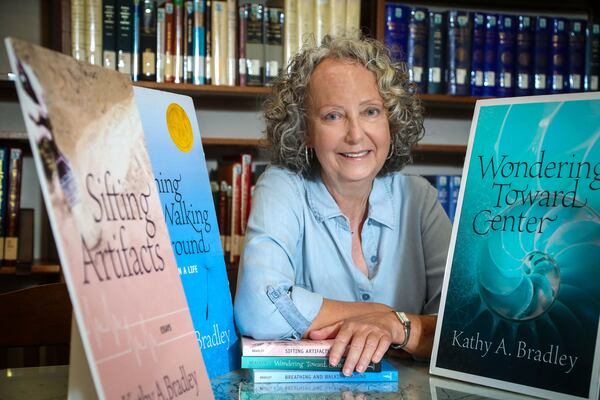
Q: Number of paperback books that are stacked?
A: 3